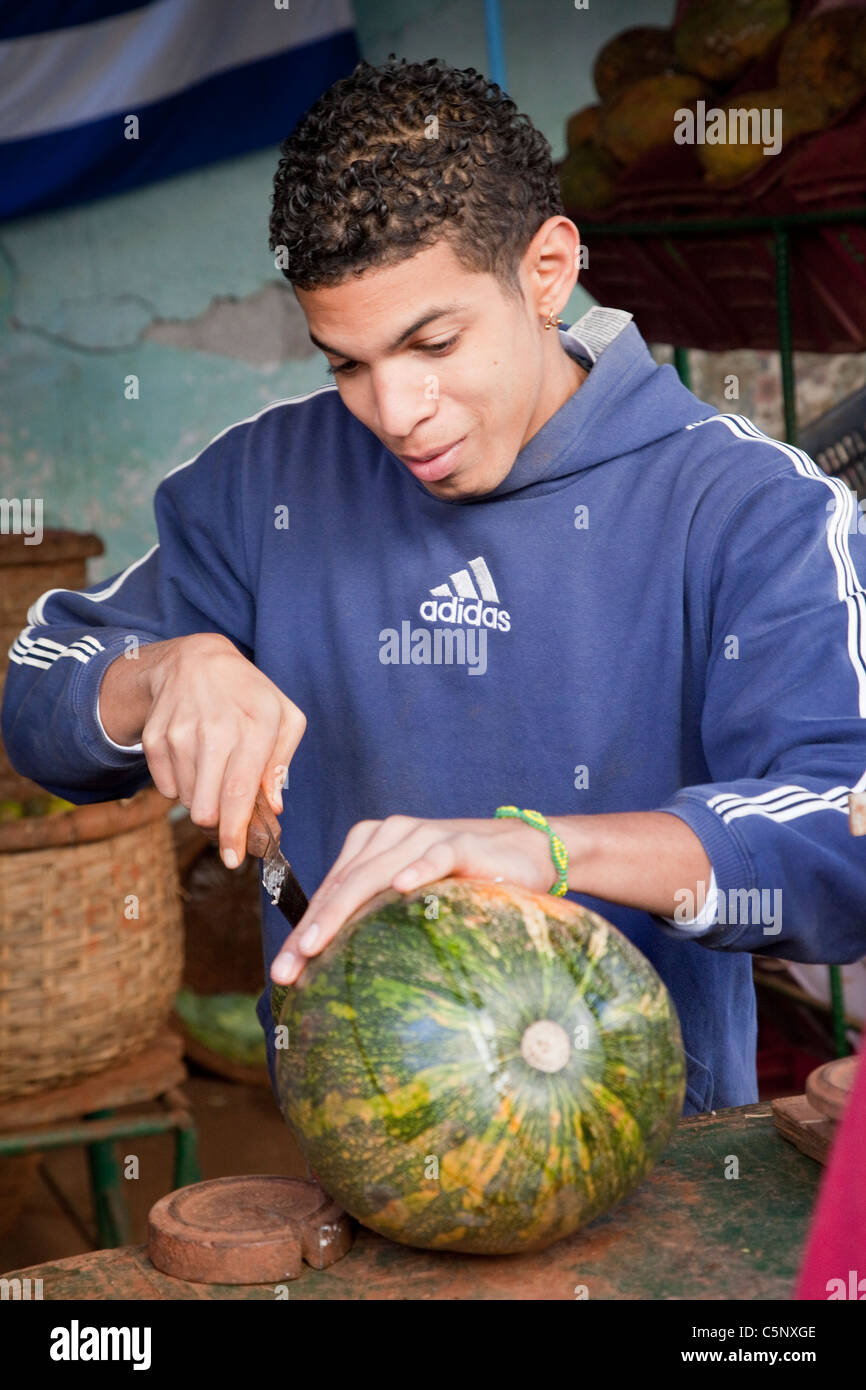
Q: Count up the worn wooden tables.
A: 1